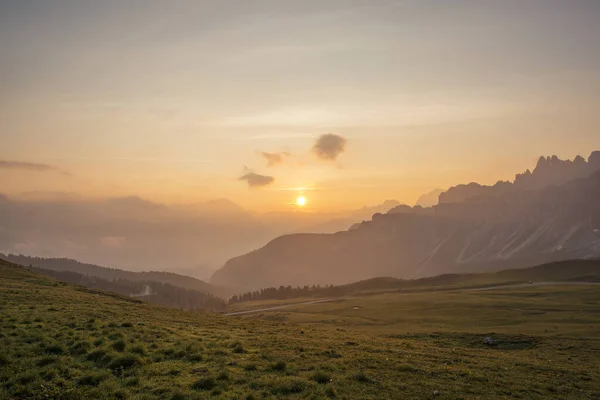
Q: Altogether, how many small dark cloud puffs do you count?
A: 3